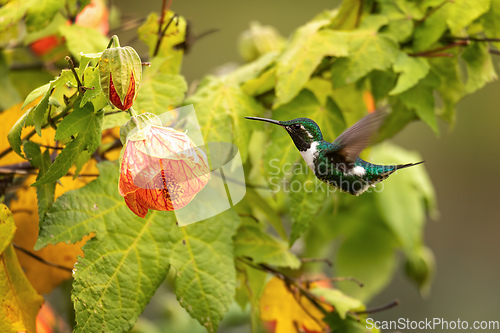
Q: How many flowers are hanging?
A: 2